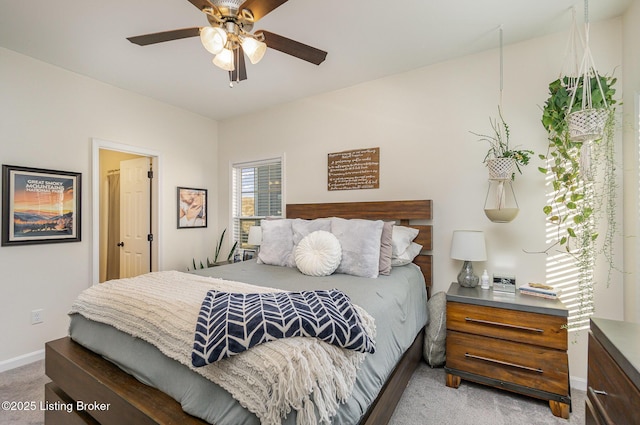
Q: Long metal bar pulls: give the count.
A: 3